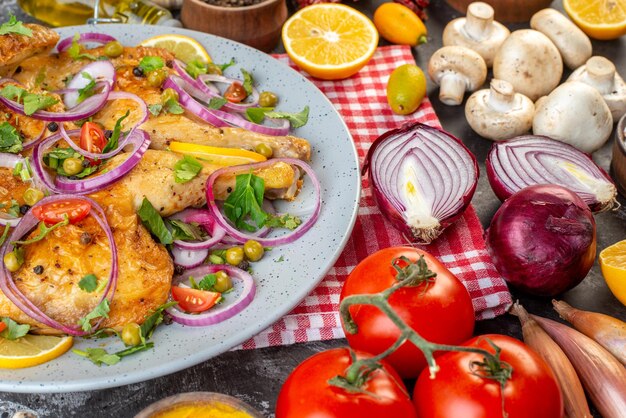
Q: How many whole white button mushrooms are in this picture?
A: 7